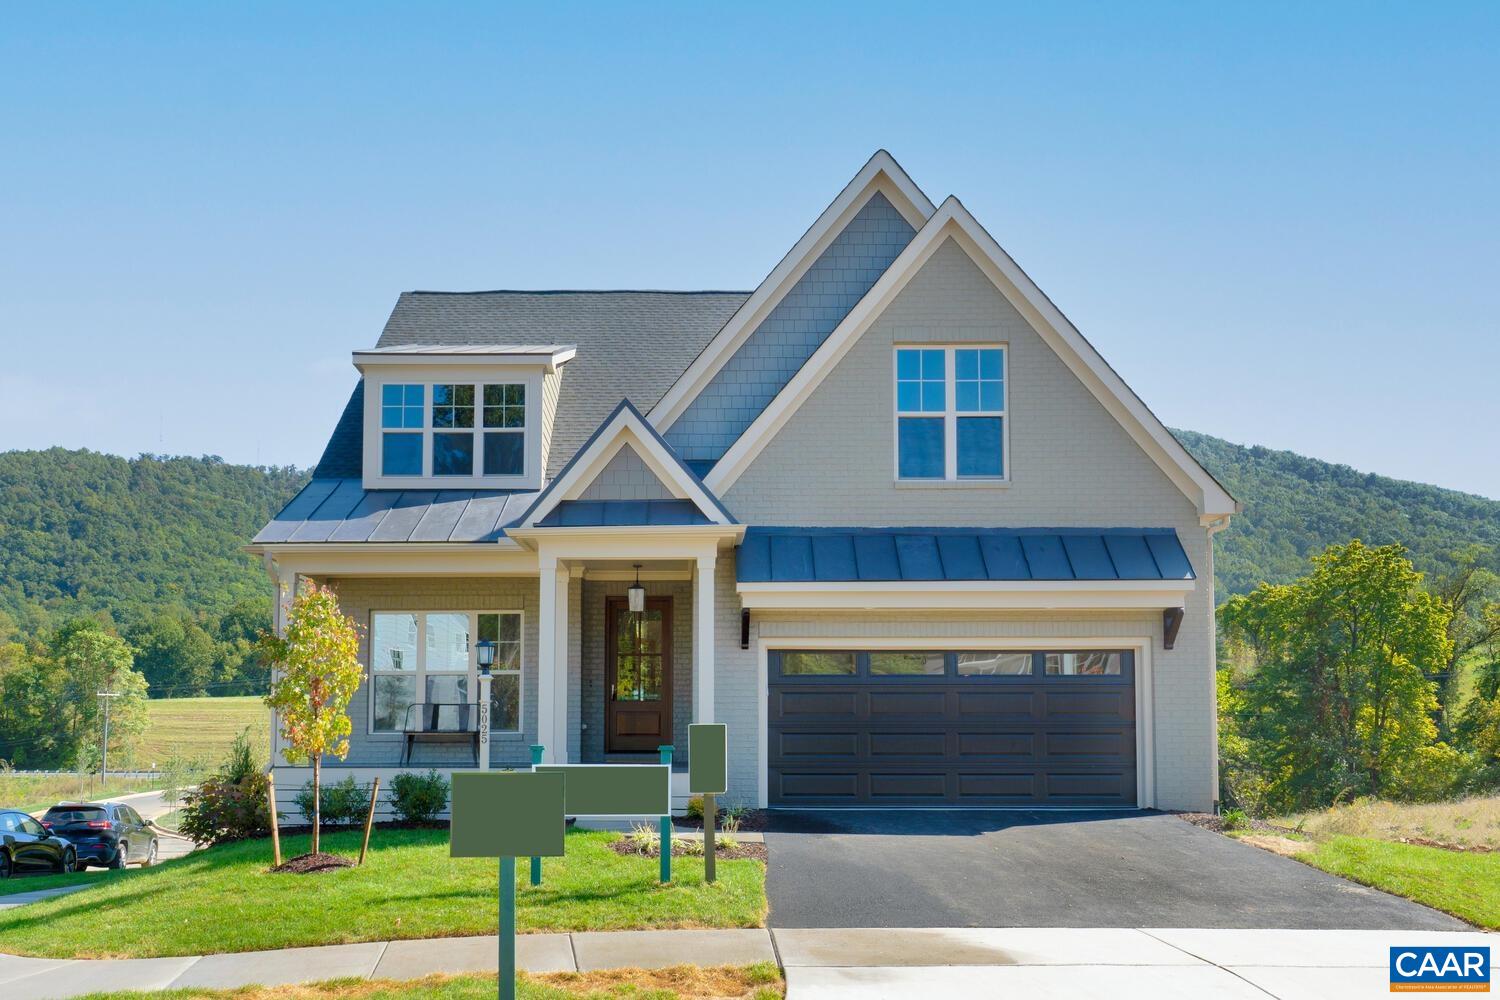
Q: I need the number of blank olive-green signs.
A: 3